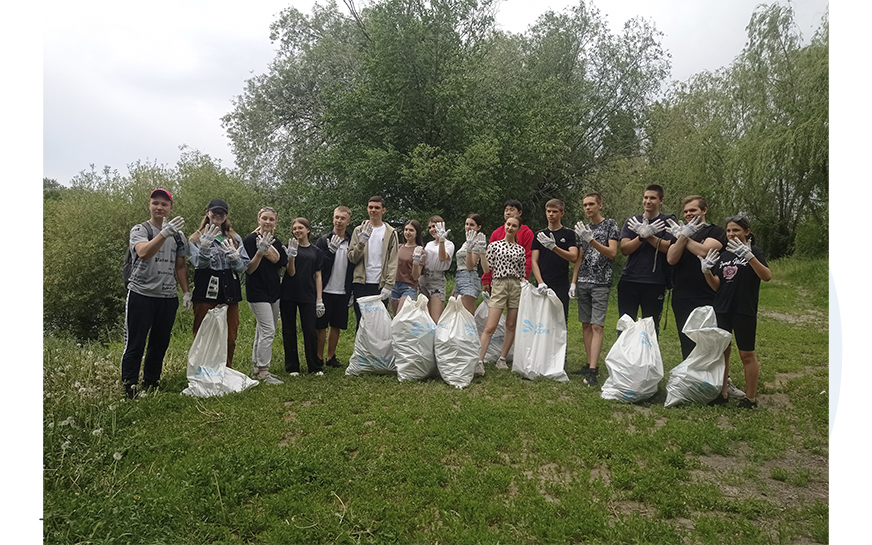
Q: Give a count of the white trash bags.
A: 8